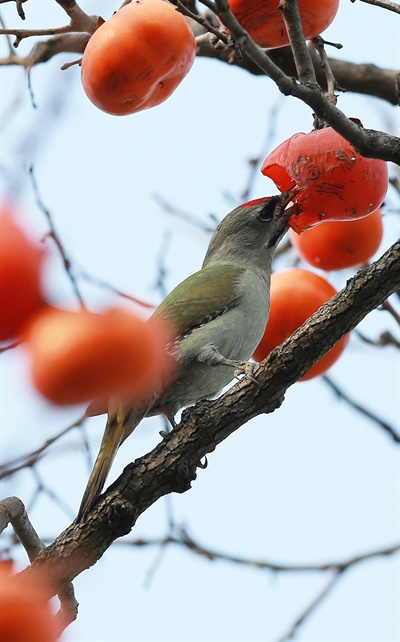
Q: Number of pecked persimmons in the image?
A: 1